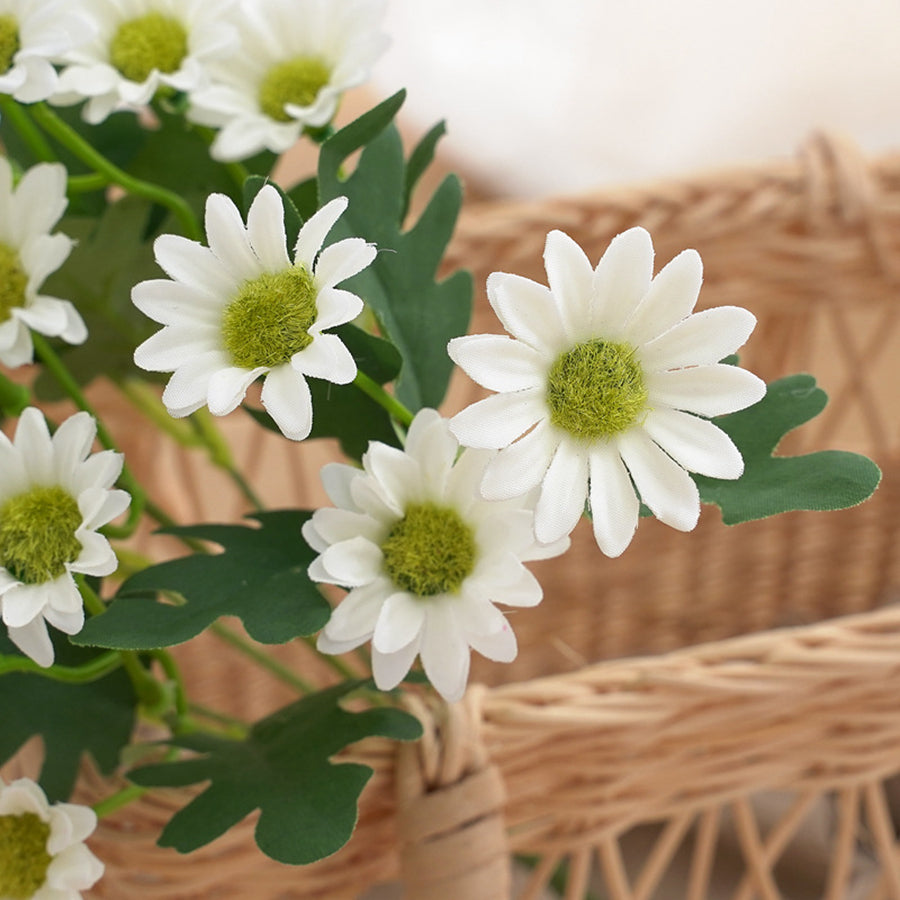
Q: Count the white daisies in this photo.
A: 9